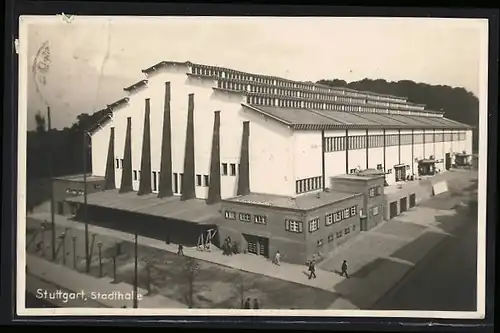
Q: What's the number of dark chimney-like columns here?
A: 7